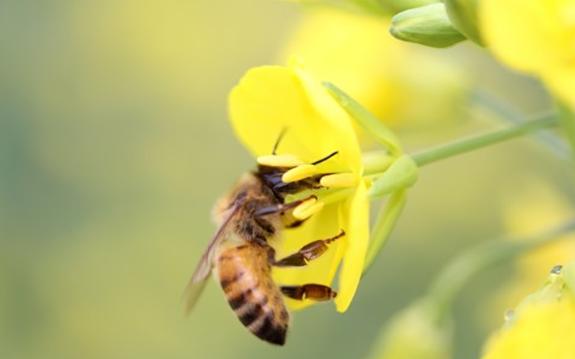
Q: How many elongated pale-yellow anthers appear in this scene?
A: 4